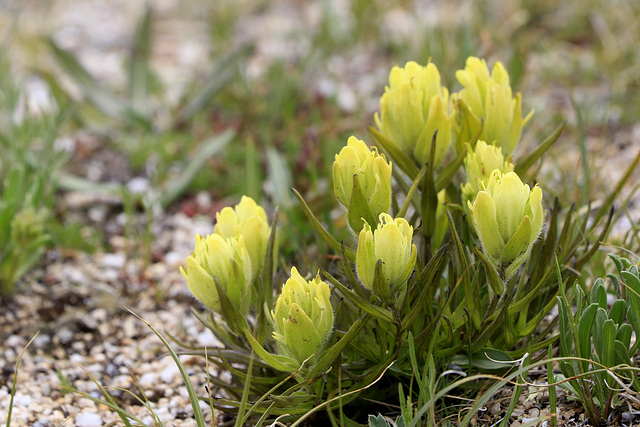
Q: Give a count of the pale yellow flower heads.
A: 9